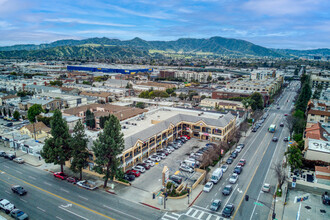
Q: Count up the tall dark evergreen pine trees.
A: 3